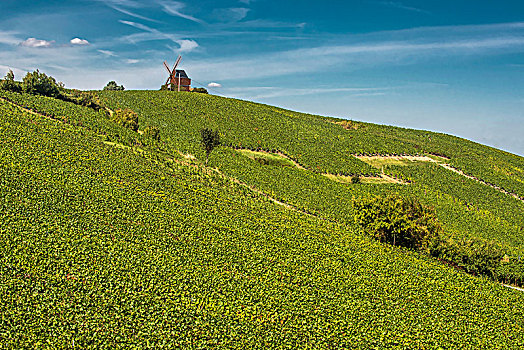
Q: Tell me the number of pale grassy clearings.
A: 3